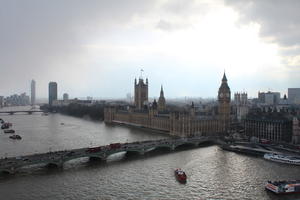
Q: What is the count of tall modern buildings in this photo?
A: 2